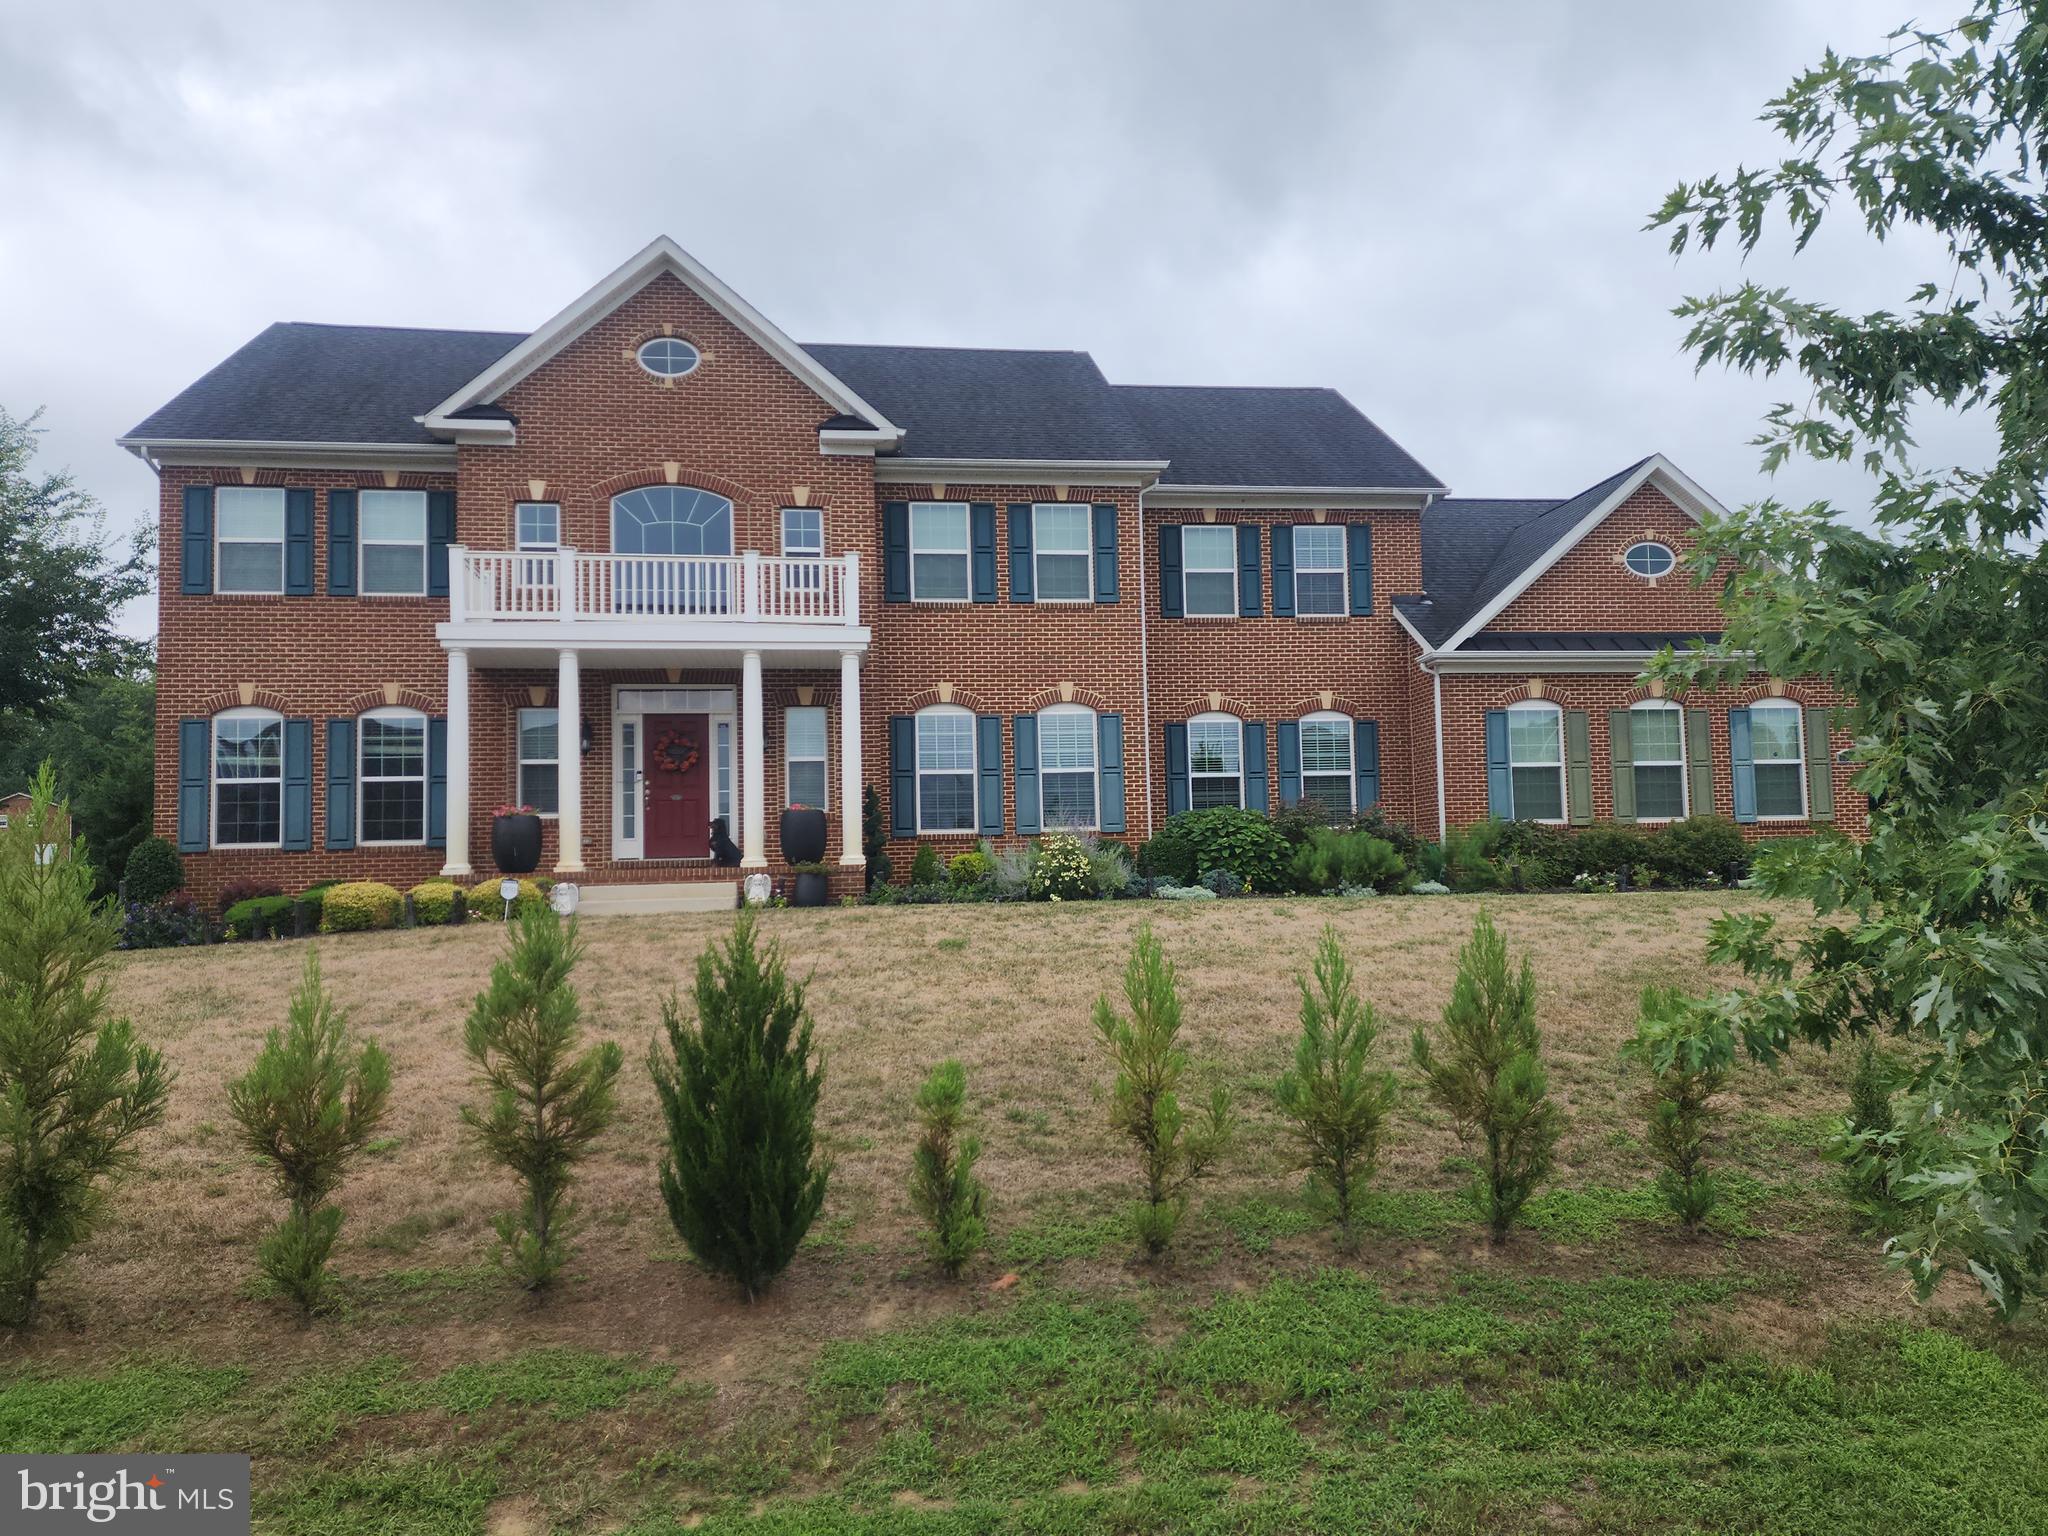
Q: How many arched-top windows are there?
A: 10